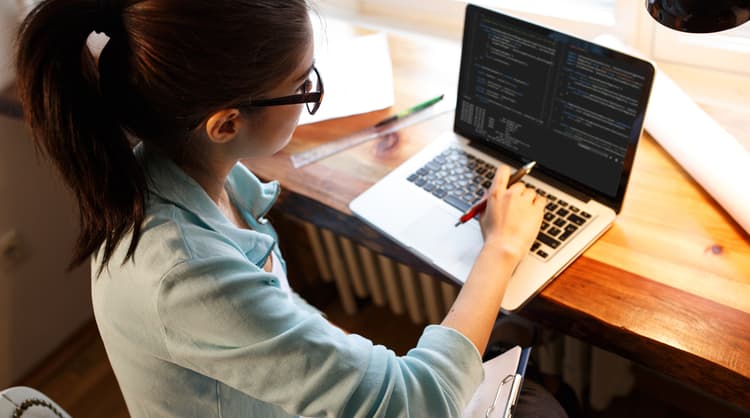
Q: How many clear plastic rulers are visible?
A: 1